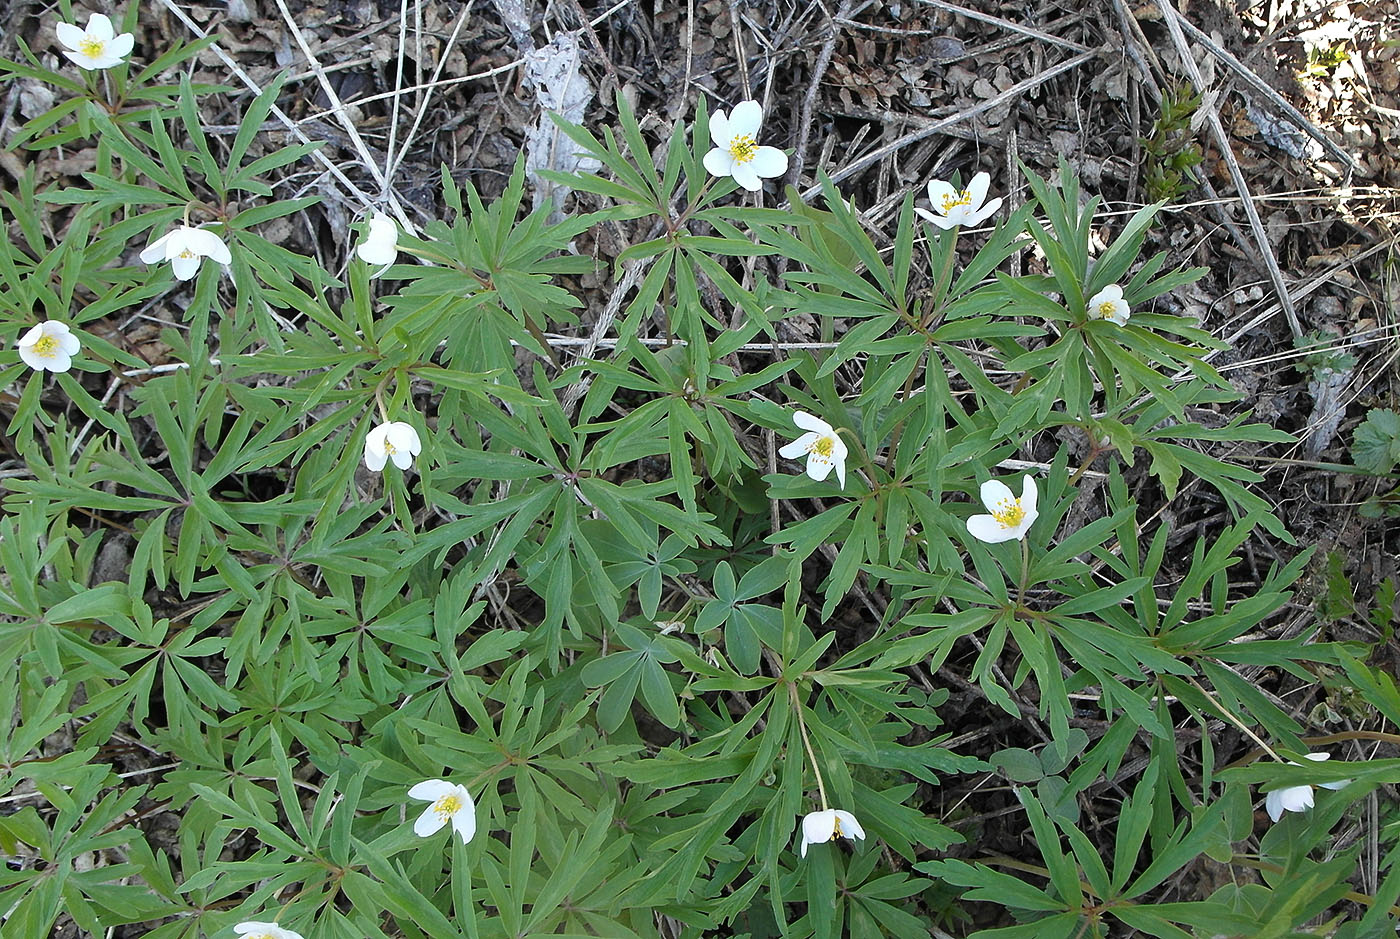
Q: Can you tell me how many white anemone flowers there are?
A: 14